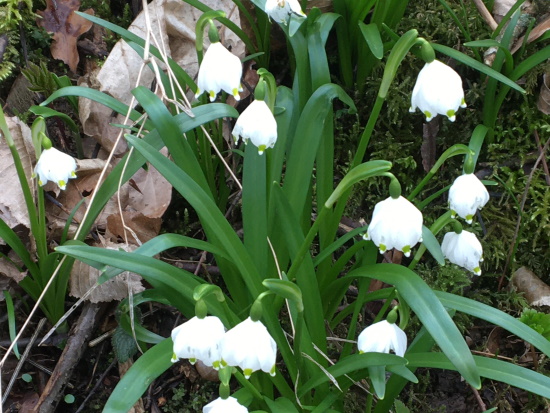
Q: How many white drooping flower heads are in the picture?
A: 12